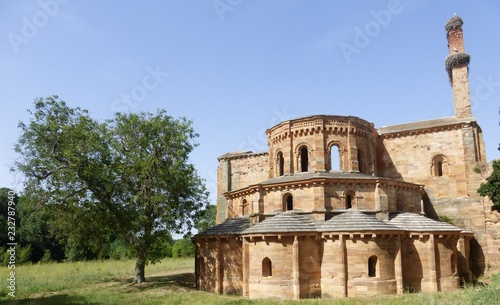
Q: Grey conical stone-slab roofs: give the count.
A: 4